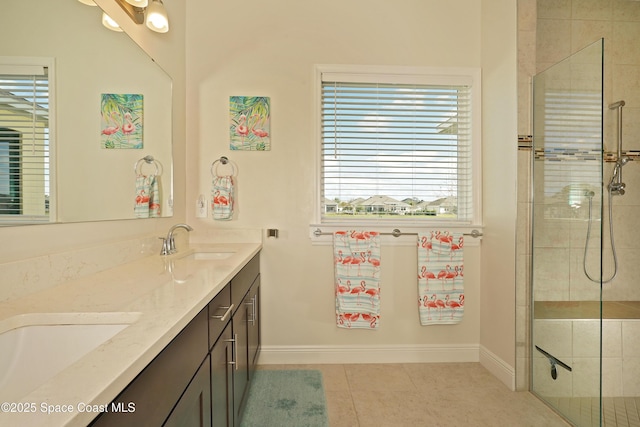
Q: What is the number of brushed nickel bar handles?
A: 4